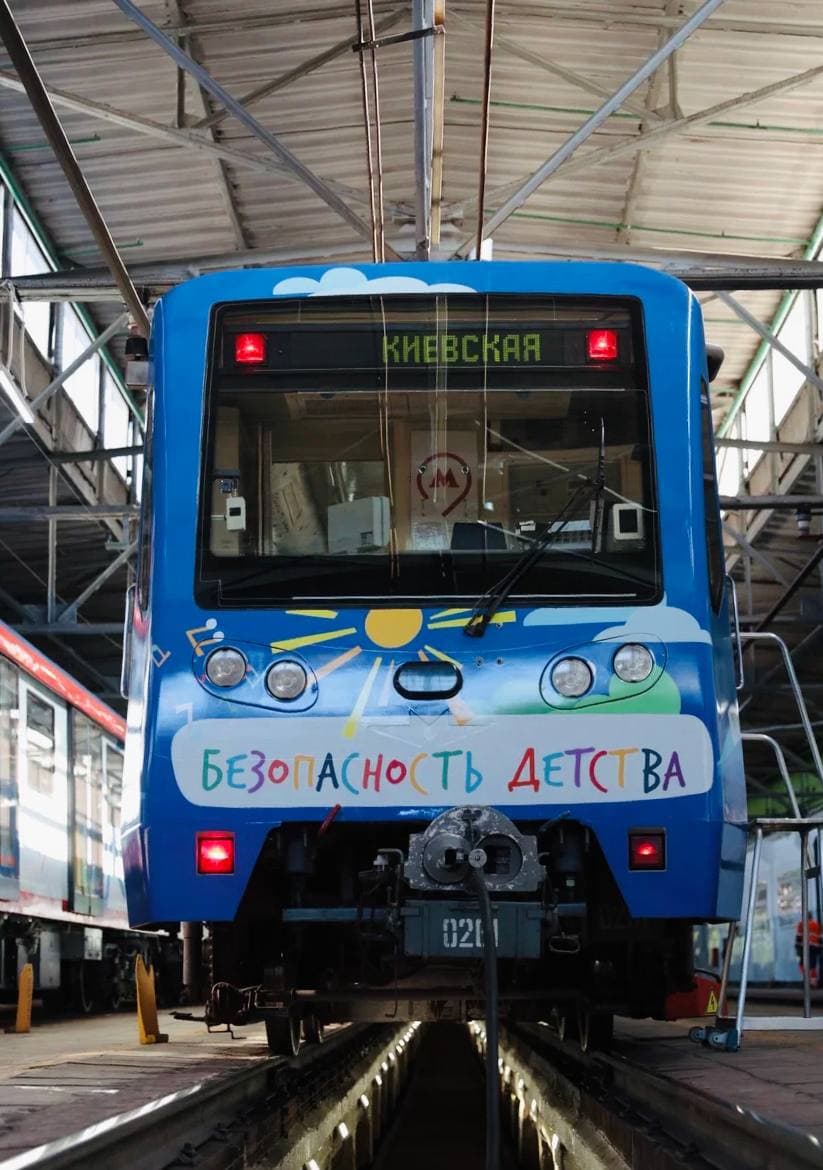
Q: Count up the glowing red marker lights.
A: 4